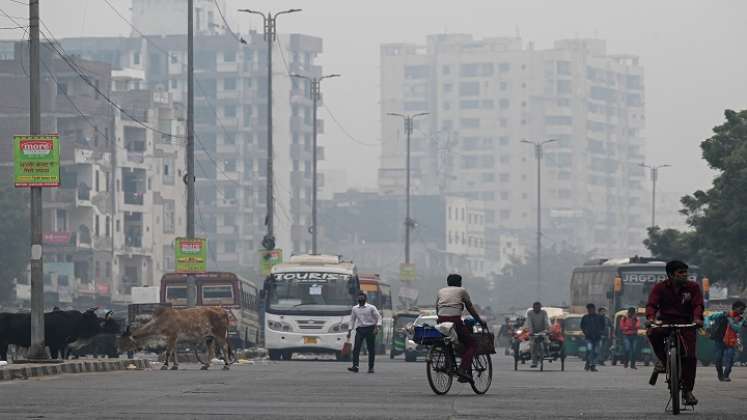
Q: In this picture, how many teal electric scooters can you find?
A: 0